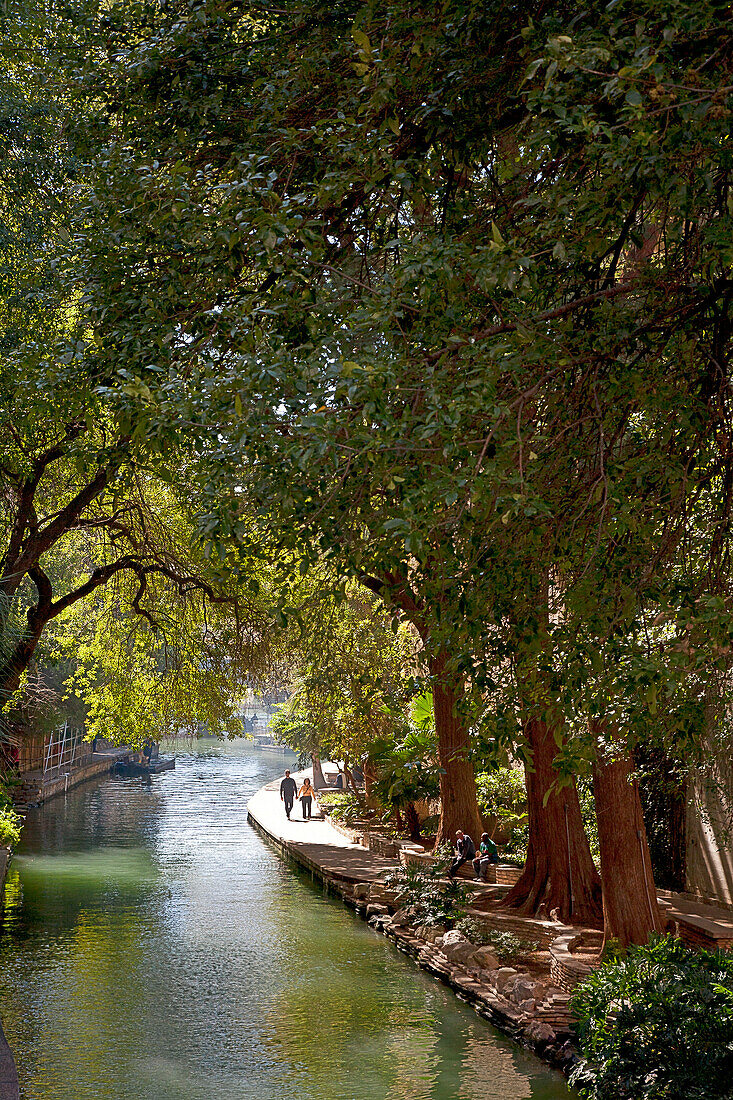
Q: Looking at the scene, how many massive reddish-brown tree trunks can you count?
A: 3